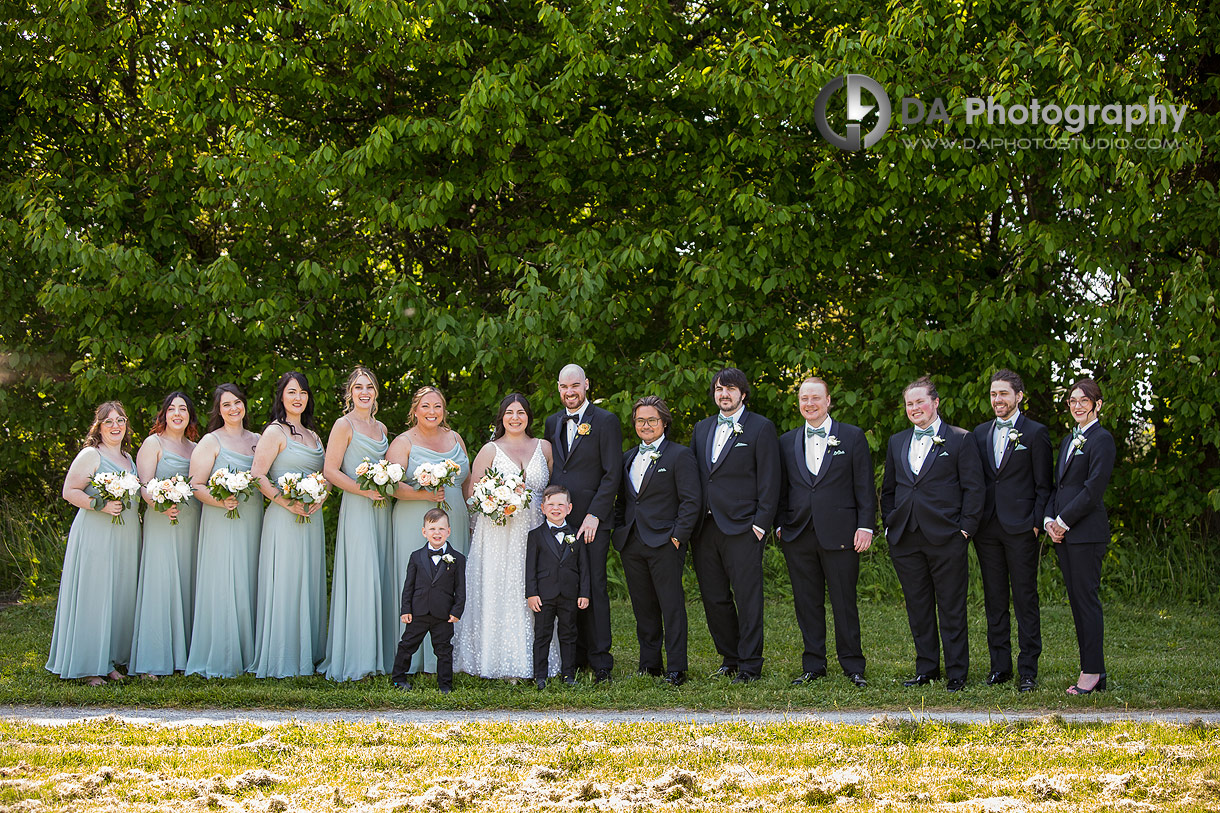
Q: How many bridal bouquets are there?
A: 7